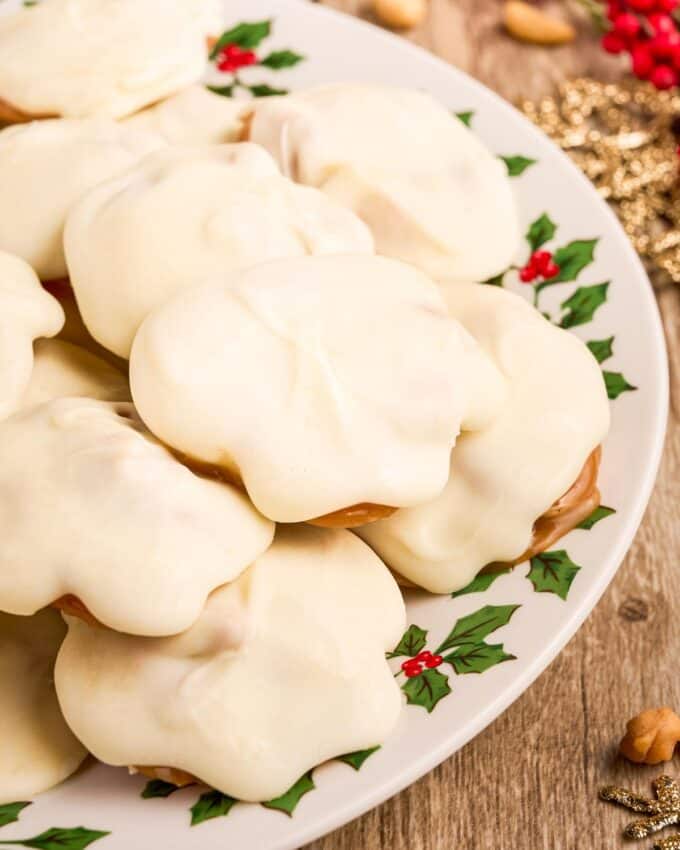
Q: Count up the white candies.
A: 12